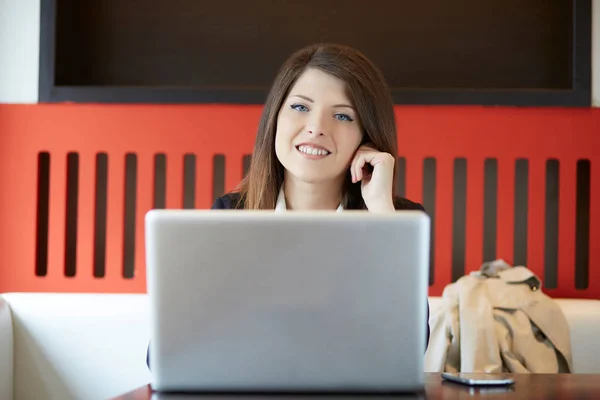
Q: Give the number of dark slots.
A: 15